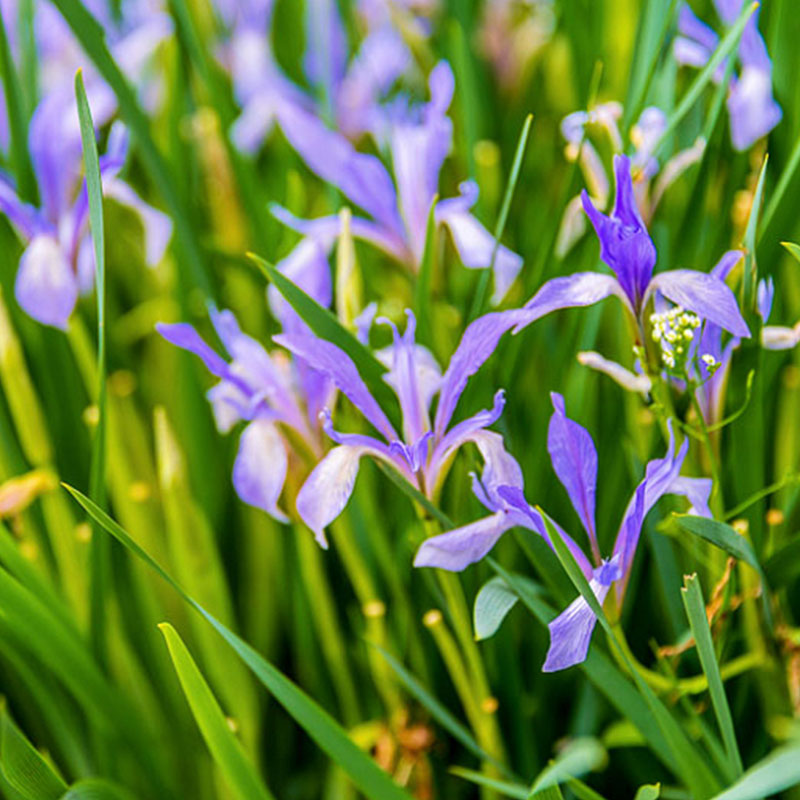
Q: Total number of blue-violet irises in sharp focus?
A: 3